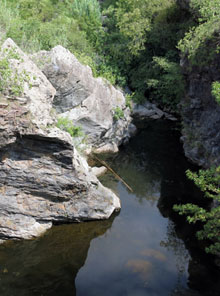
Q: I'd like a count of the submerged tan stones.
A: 2